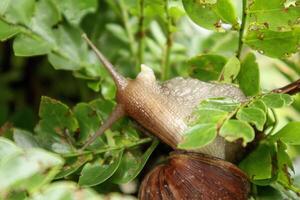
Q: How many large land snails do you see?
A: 1